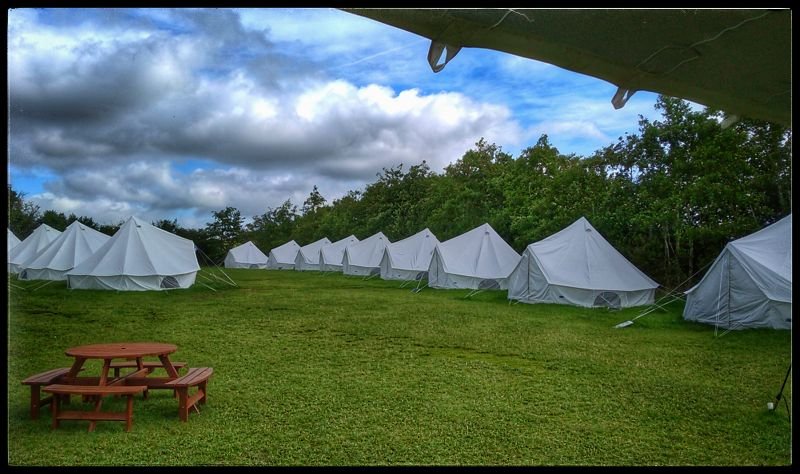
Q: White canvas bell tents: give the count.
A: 13